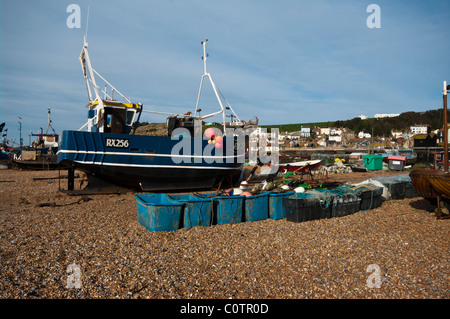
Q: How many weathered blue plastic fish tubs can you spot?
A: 5